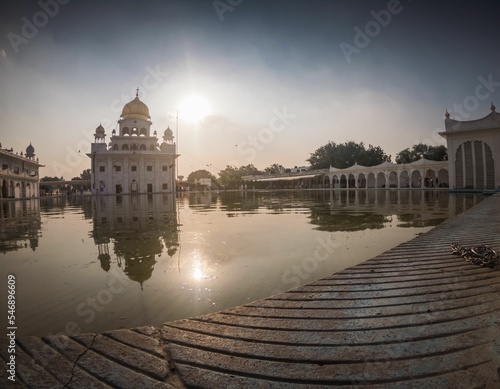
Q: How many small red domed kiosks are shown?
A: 0